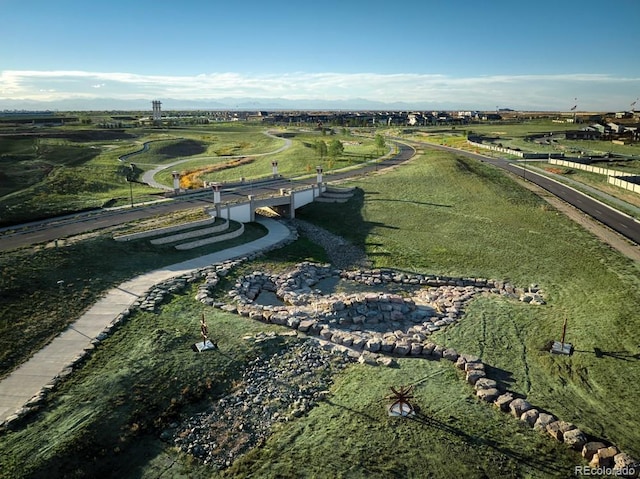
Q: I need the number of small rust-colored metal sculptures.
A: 3